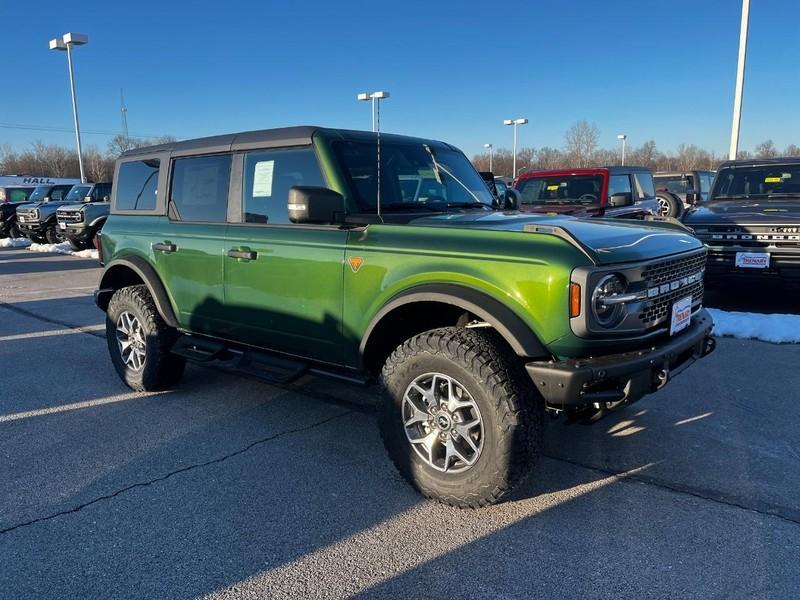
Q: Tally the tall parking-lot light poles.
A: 6